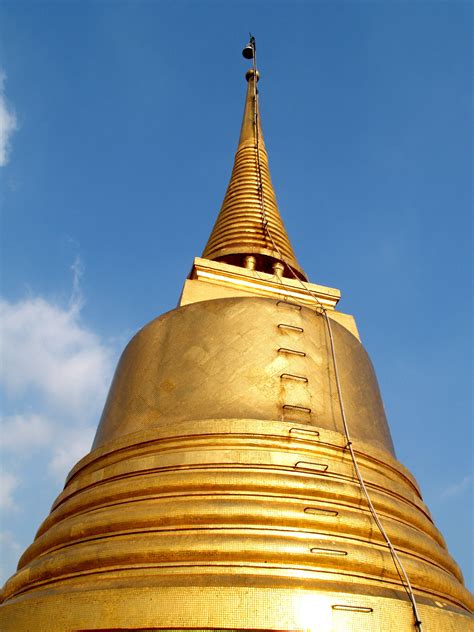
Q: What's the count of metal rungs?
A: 10